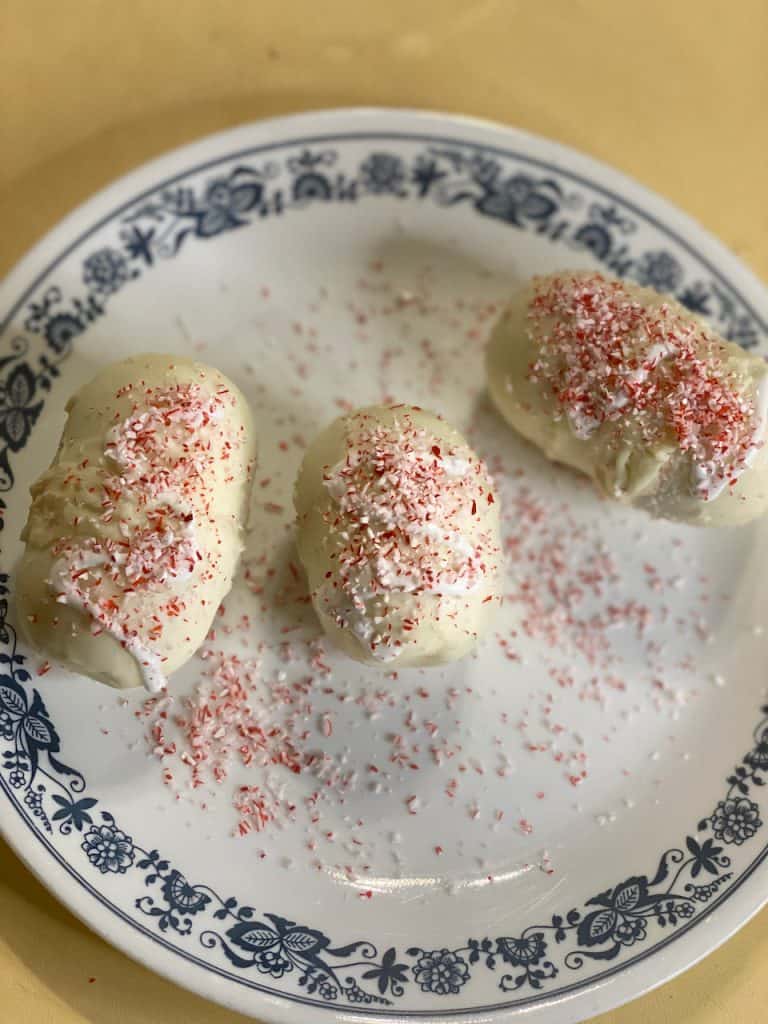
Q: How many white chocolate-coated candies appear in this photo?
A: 3